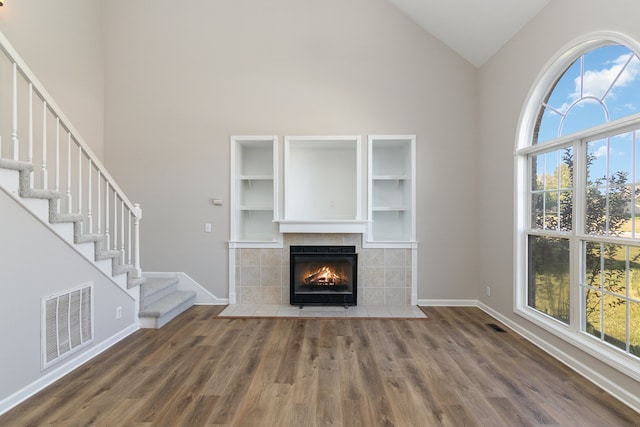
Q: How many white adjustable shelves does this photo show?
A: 4